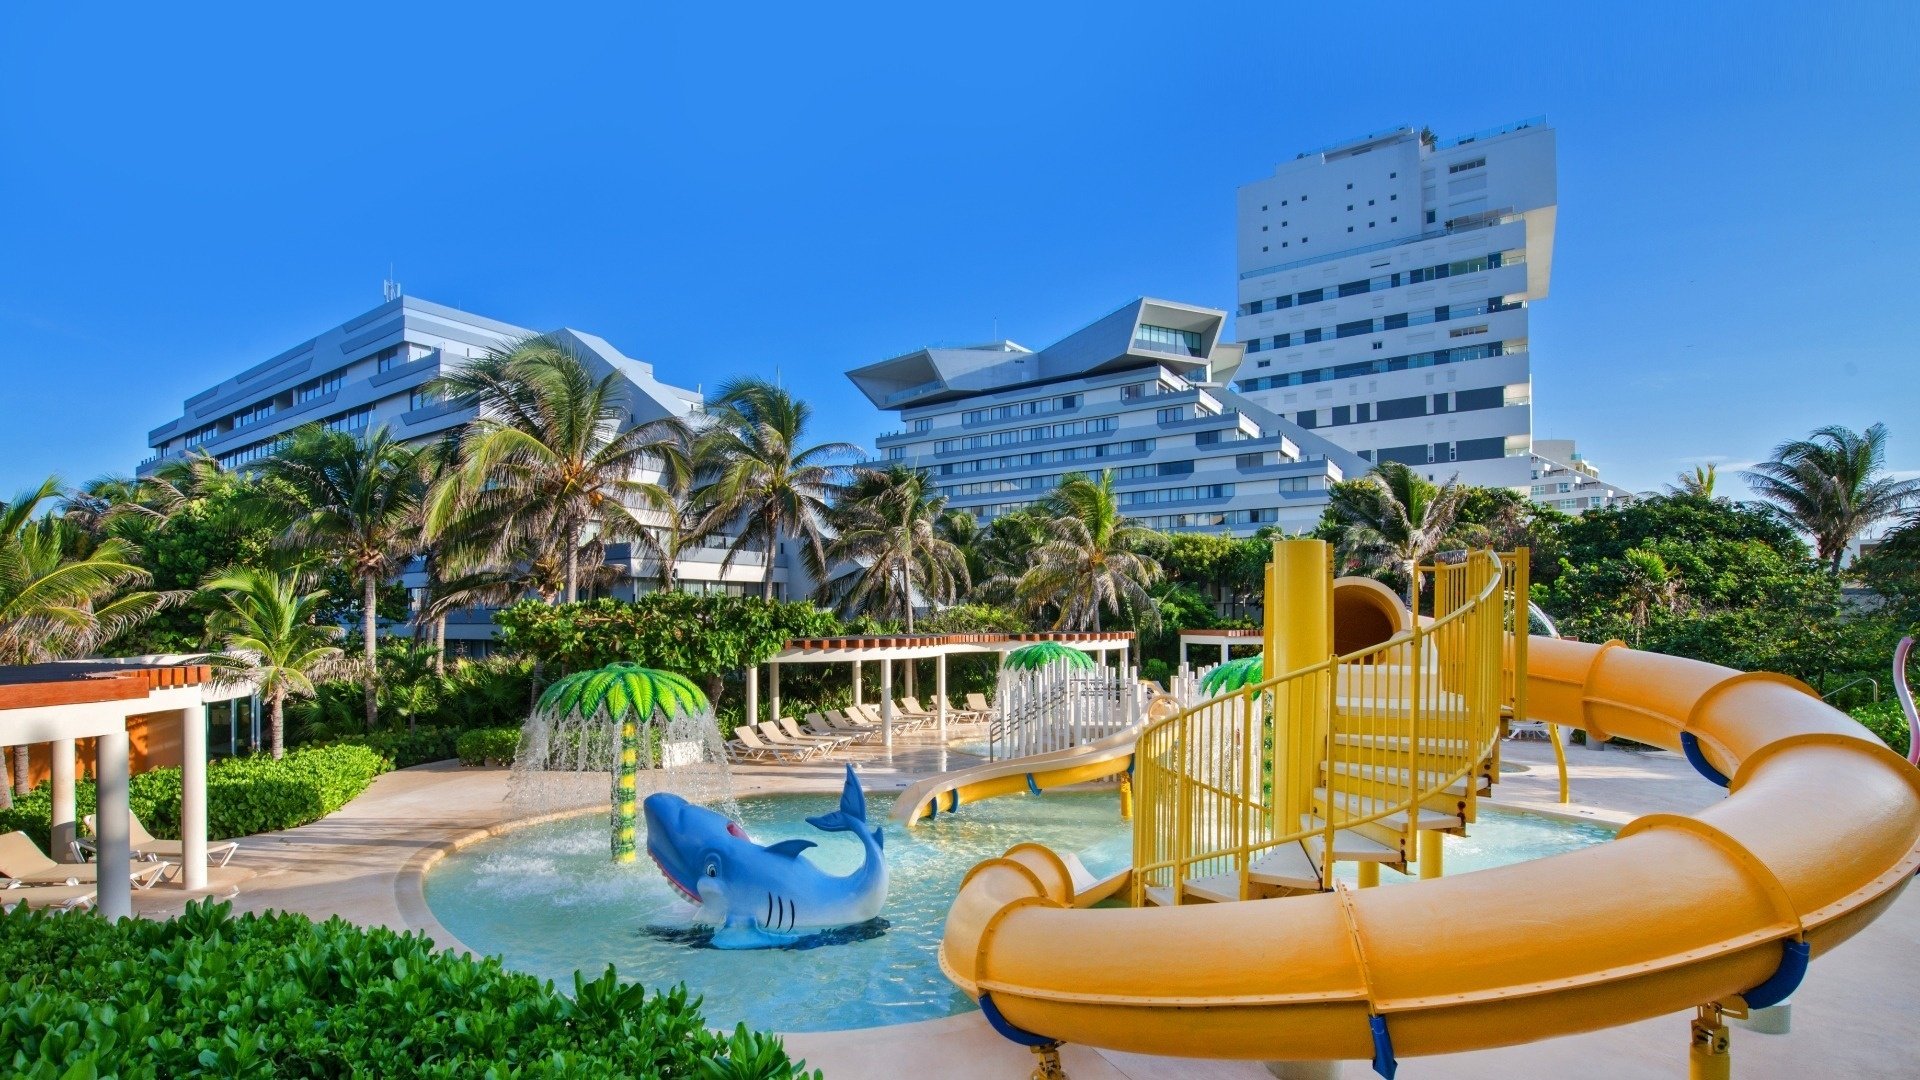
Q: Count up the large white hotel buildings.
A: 3